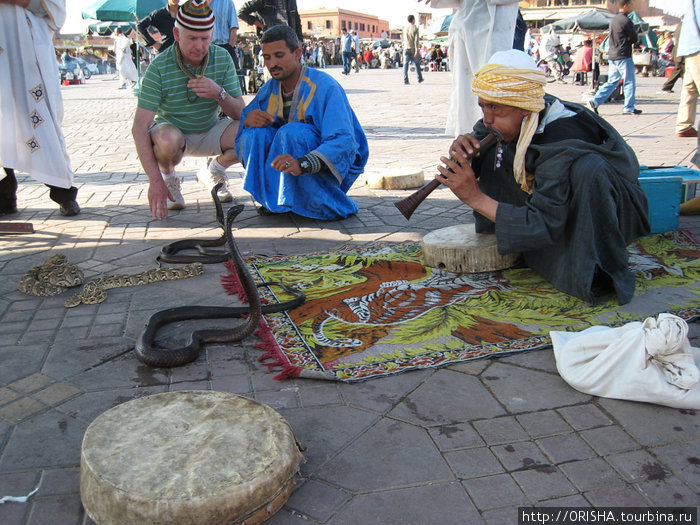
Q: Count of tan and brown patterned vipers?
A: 2